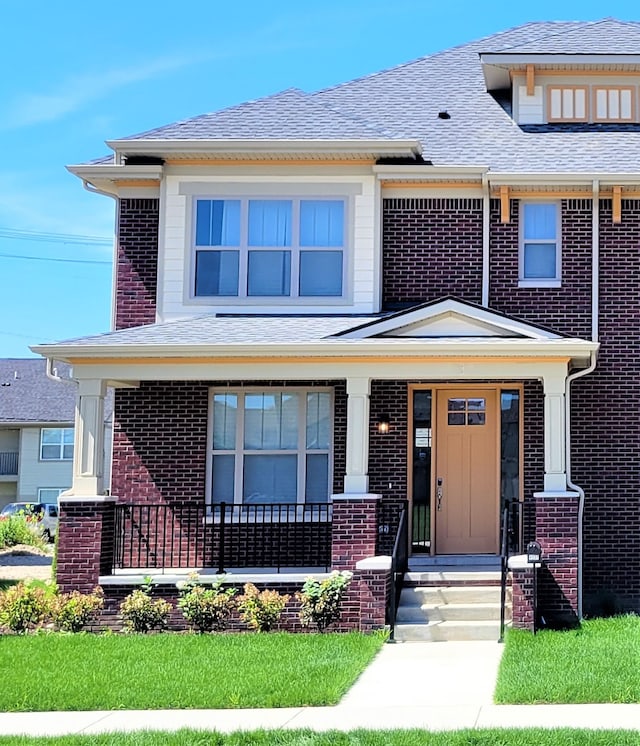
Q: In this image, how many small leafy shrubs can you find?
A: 6